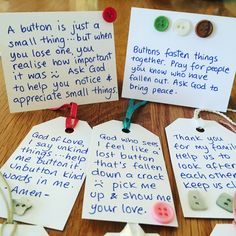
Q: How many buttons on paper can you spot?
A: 8